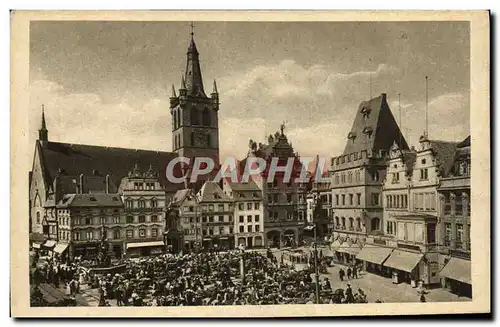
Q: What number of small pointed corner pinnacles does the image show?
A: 3